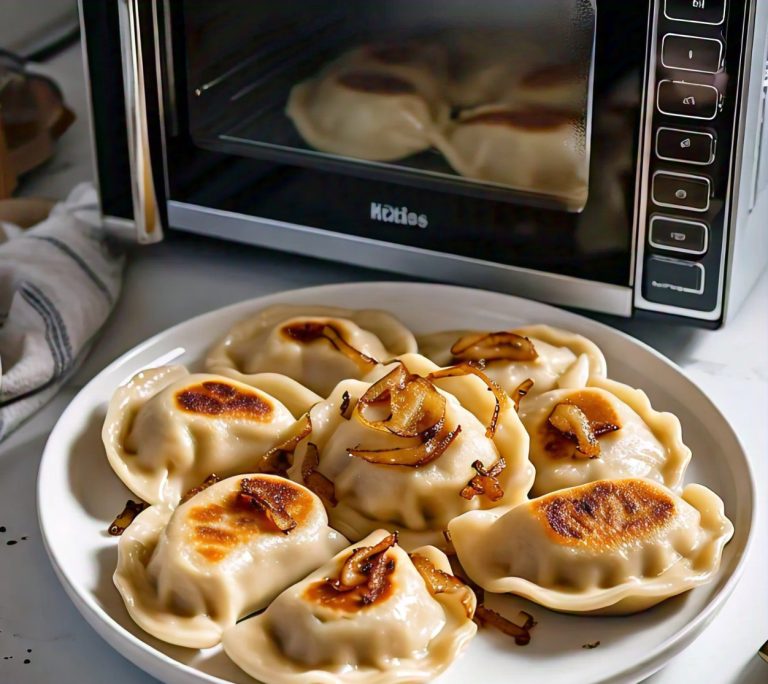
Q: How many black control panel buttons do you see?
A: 7